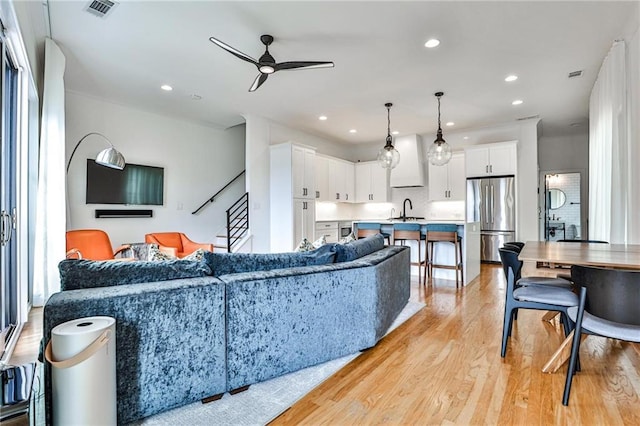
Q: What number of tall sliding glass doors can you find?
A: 1